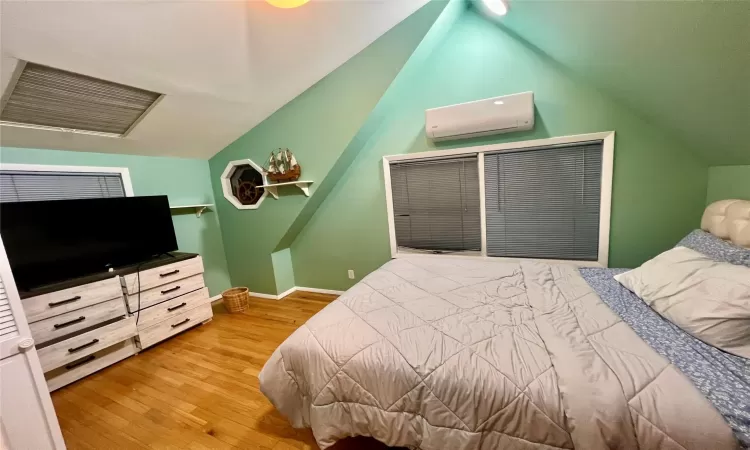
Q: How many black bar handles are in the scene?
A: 8